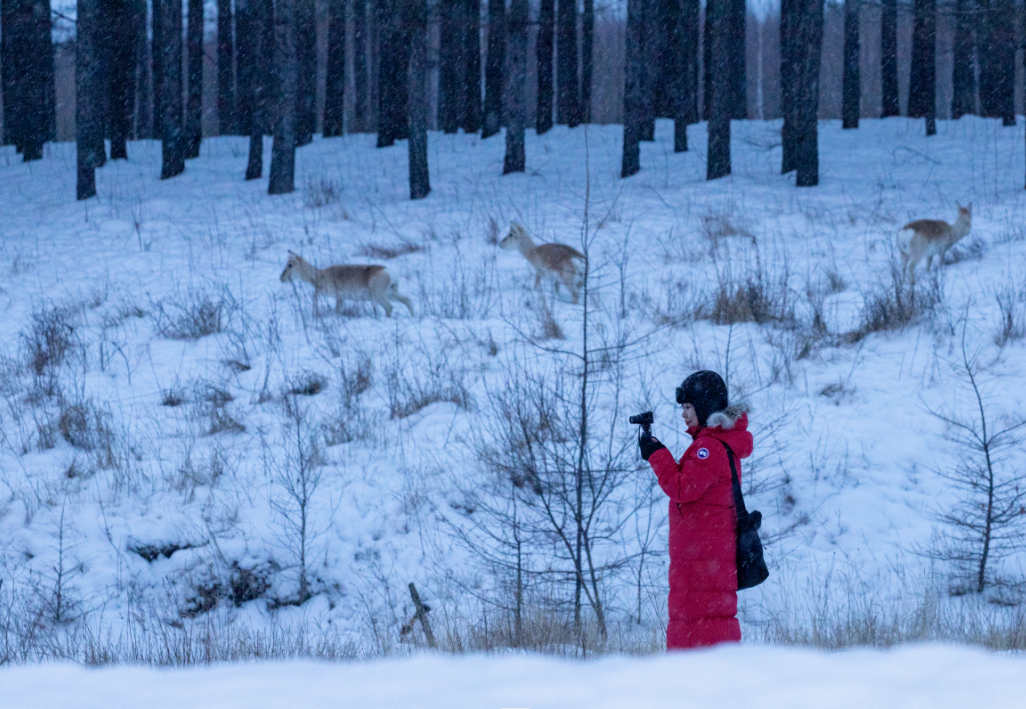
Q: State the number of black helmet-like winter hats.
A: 1